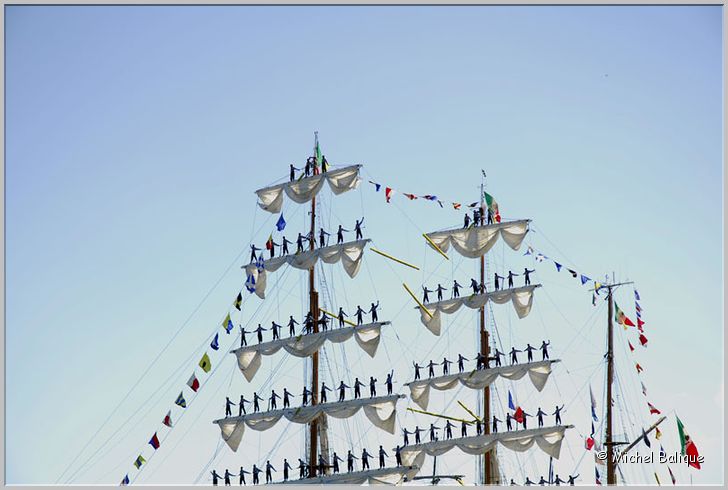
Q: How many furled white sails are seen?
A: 9